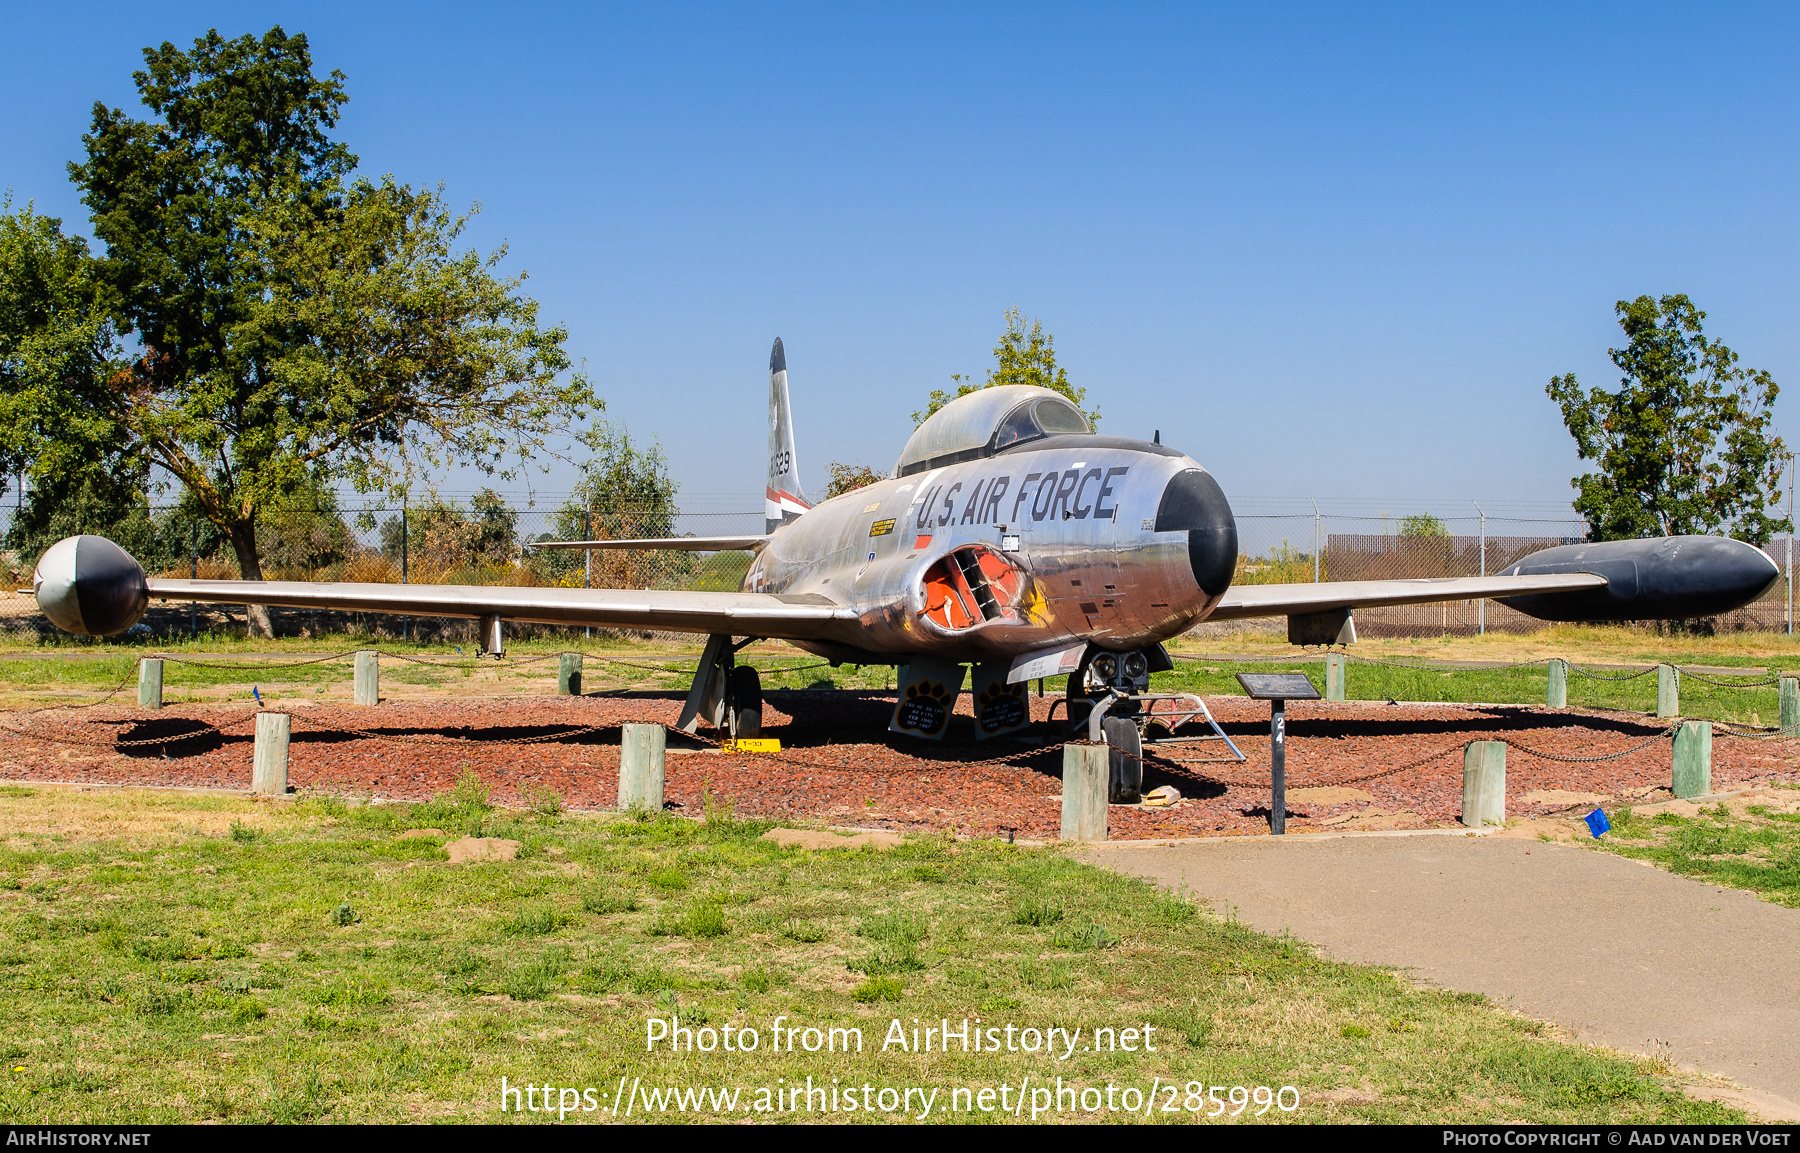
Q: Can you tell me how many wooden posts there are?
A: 12